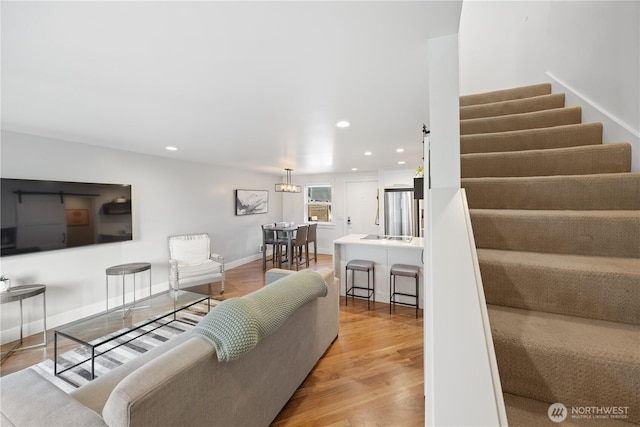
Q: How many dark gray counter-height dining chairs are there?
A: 4